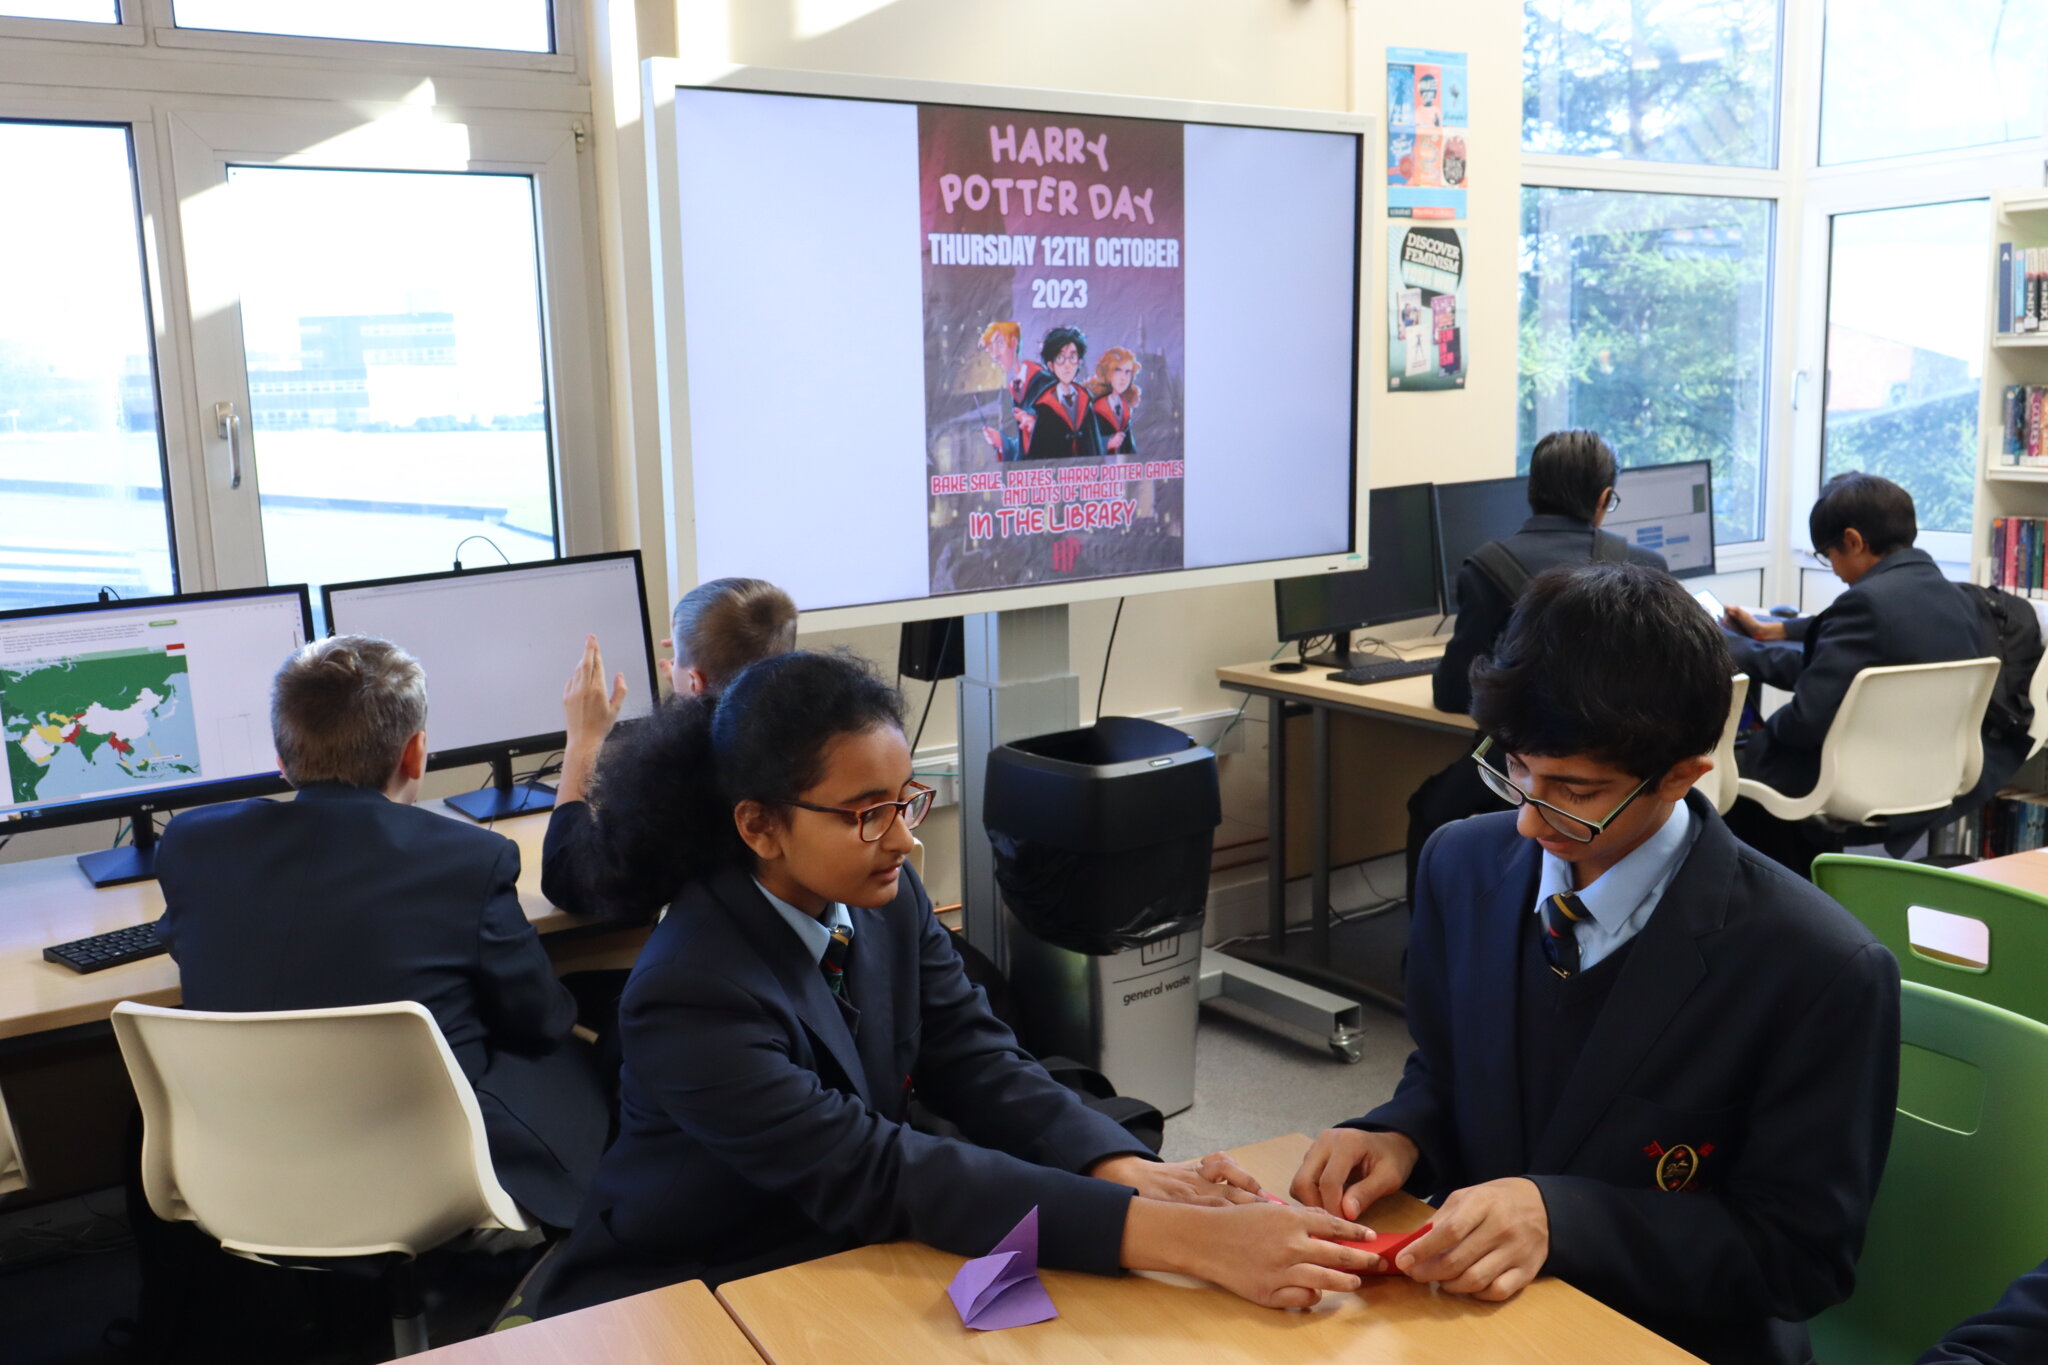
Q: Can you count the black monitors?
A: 5